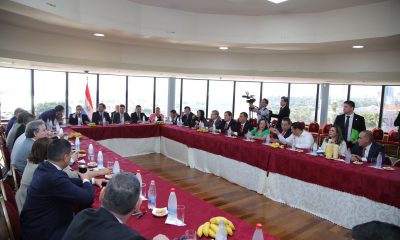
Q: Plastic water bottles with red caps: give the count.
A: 3